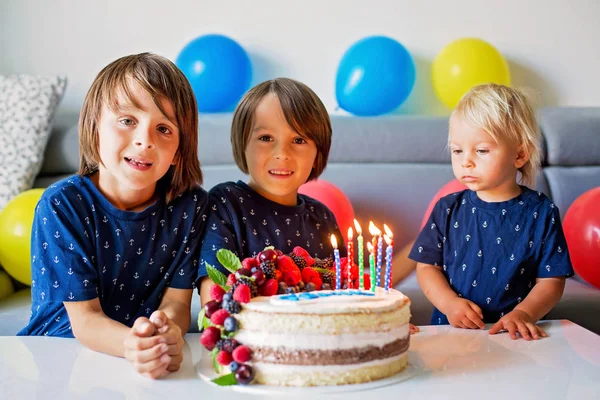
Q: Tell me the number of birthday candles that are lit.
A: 8